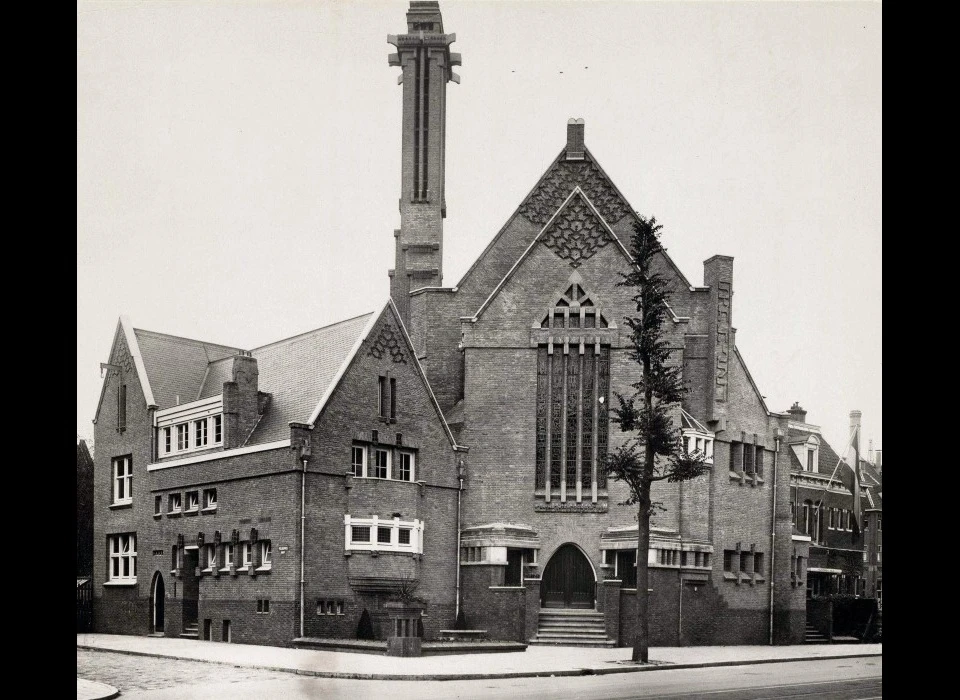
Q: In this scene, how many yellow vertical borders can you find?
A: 0